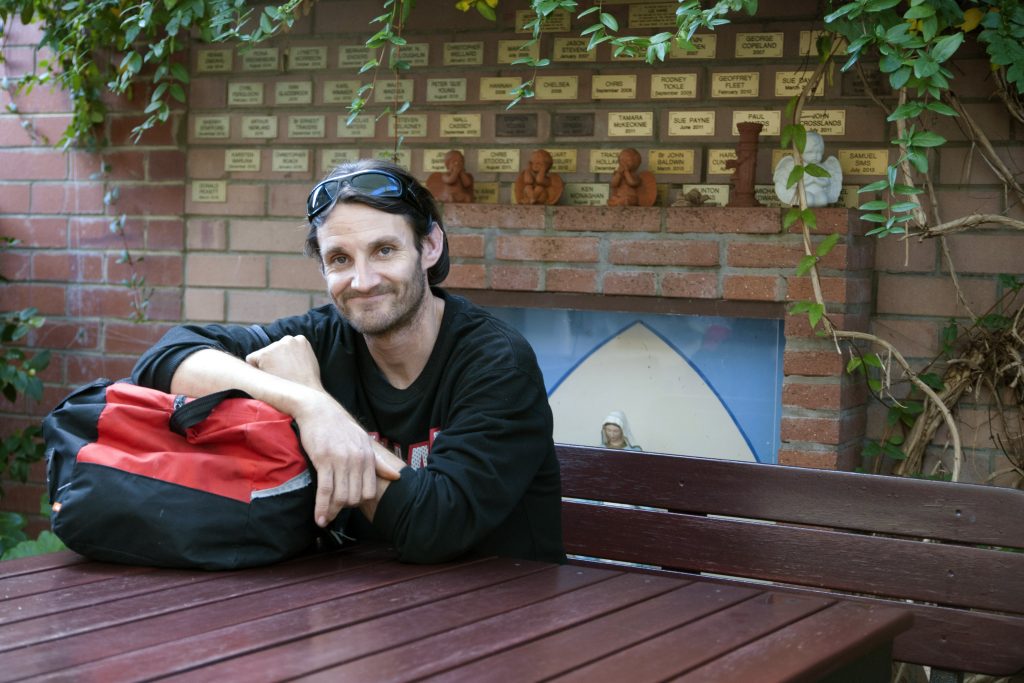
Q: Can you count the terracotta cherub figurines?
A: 3